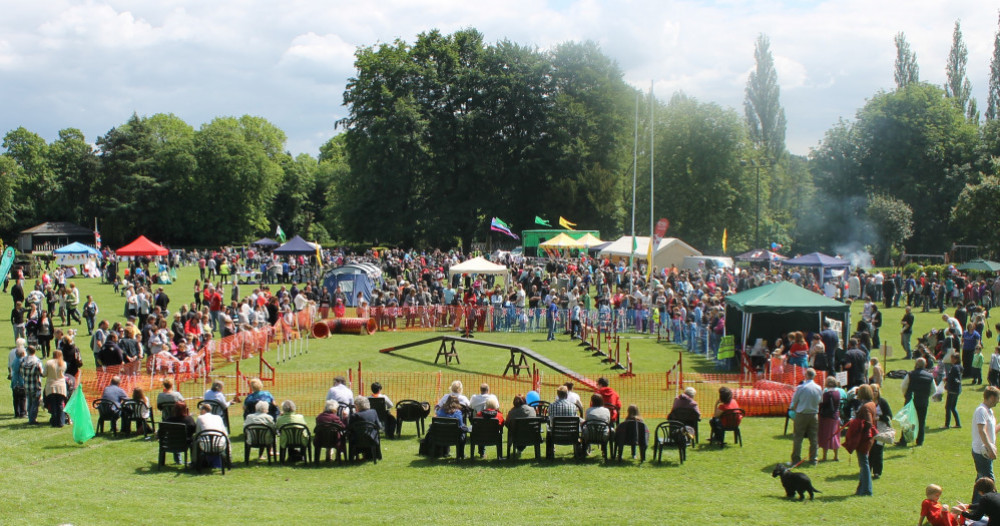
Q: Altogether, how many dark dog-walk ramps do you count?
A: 1